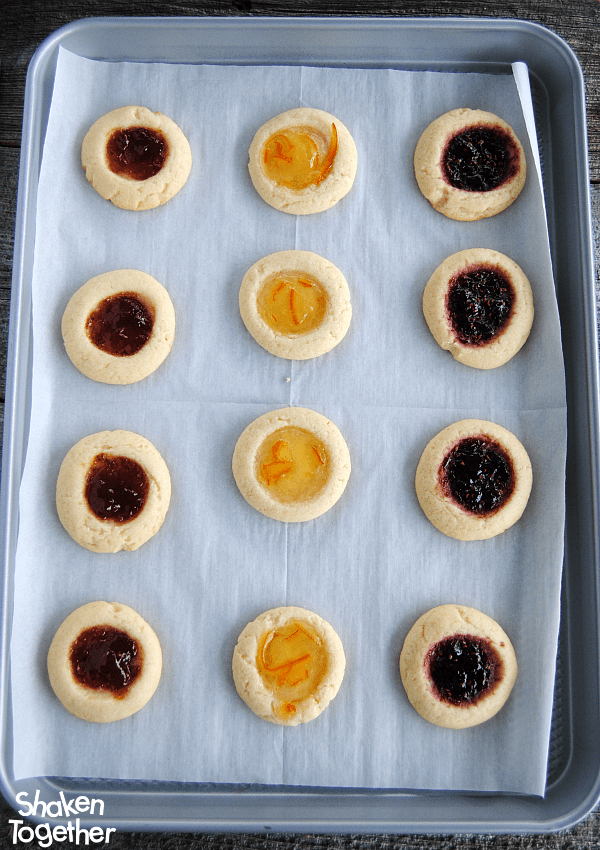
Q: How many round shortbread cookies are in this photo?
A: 12